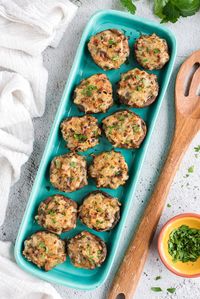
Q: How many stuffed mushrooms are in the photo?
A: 12